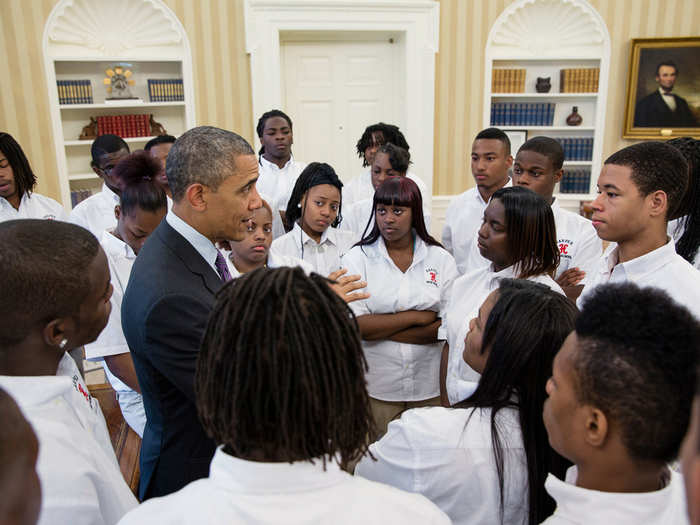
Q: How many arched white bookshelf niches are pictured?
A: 2